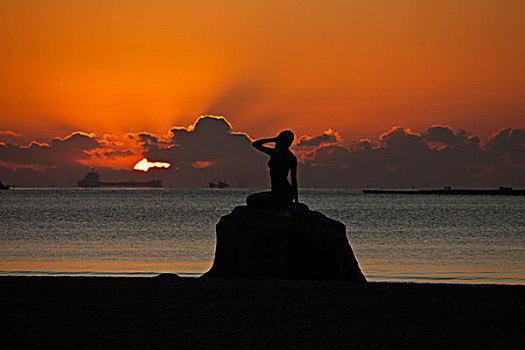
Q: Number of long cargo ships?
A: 1